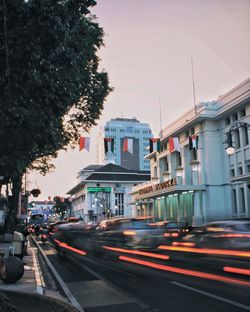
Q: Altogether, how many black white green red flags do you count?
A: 3